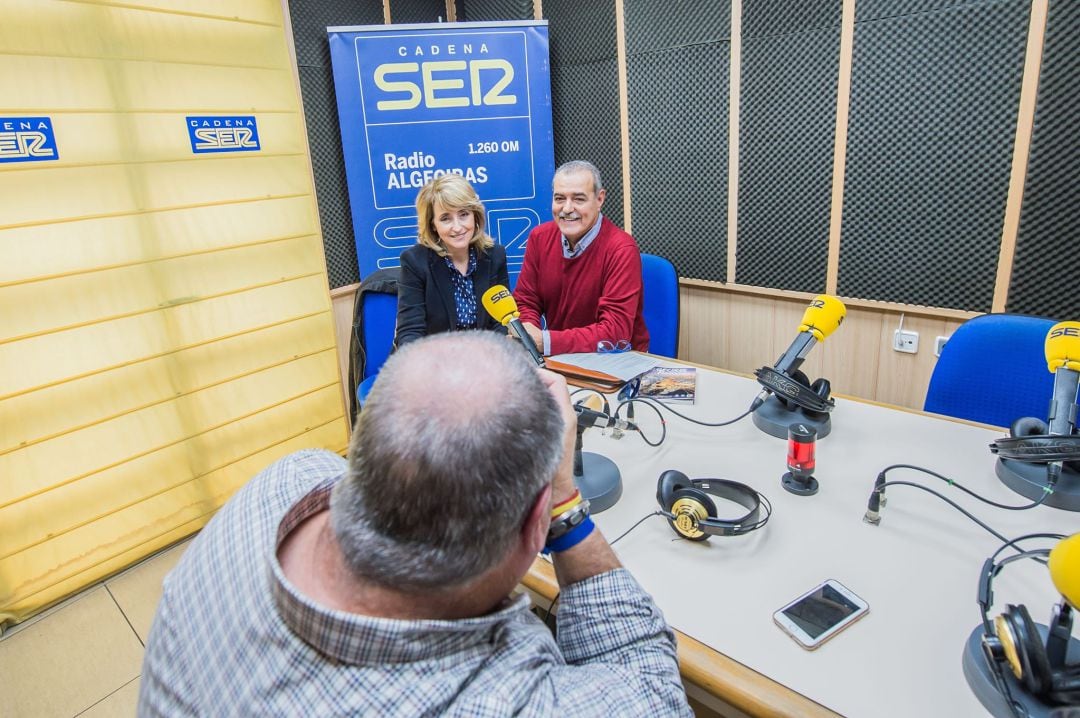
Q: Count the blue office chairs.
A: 3